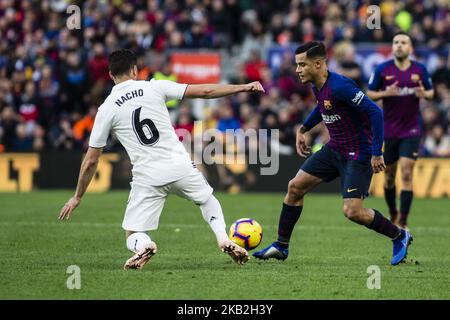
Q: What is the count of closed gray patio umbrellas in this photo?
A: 0